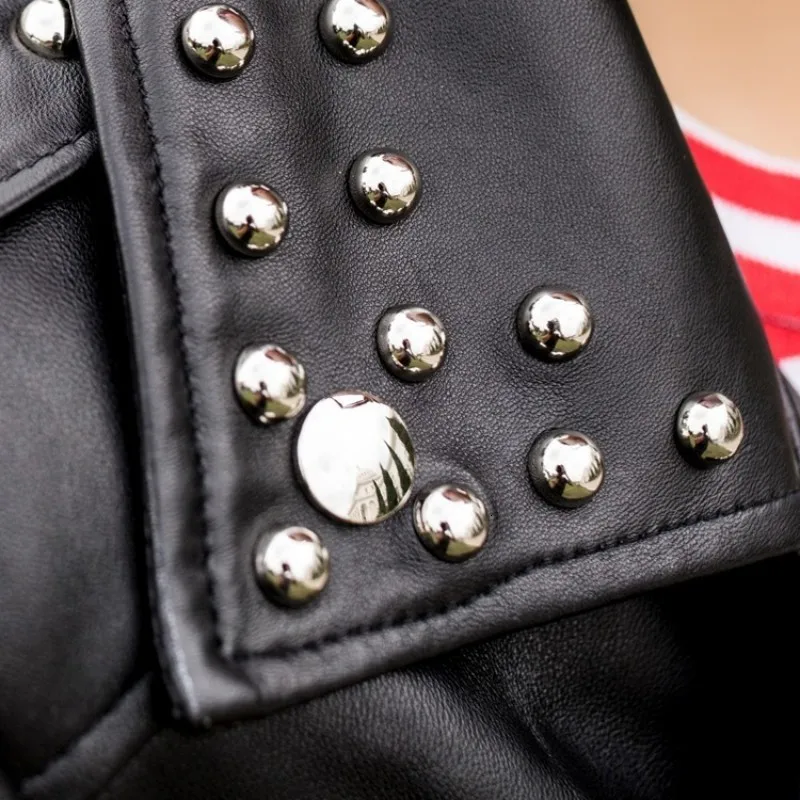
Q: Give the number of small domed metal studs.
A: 12